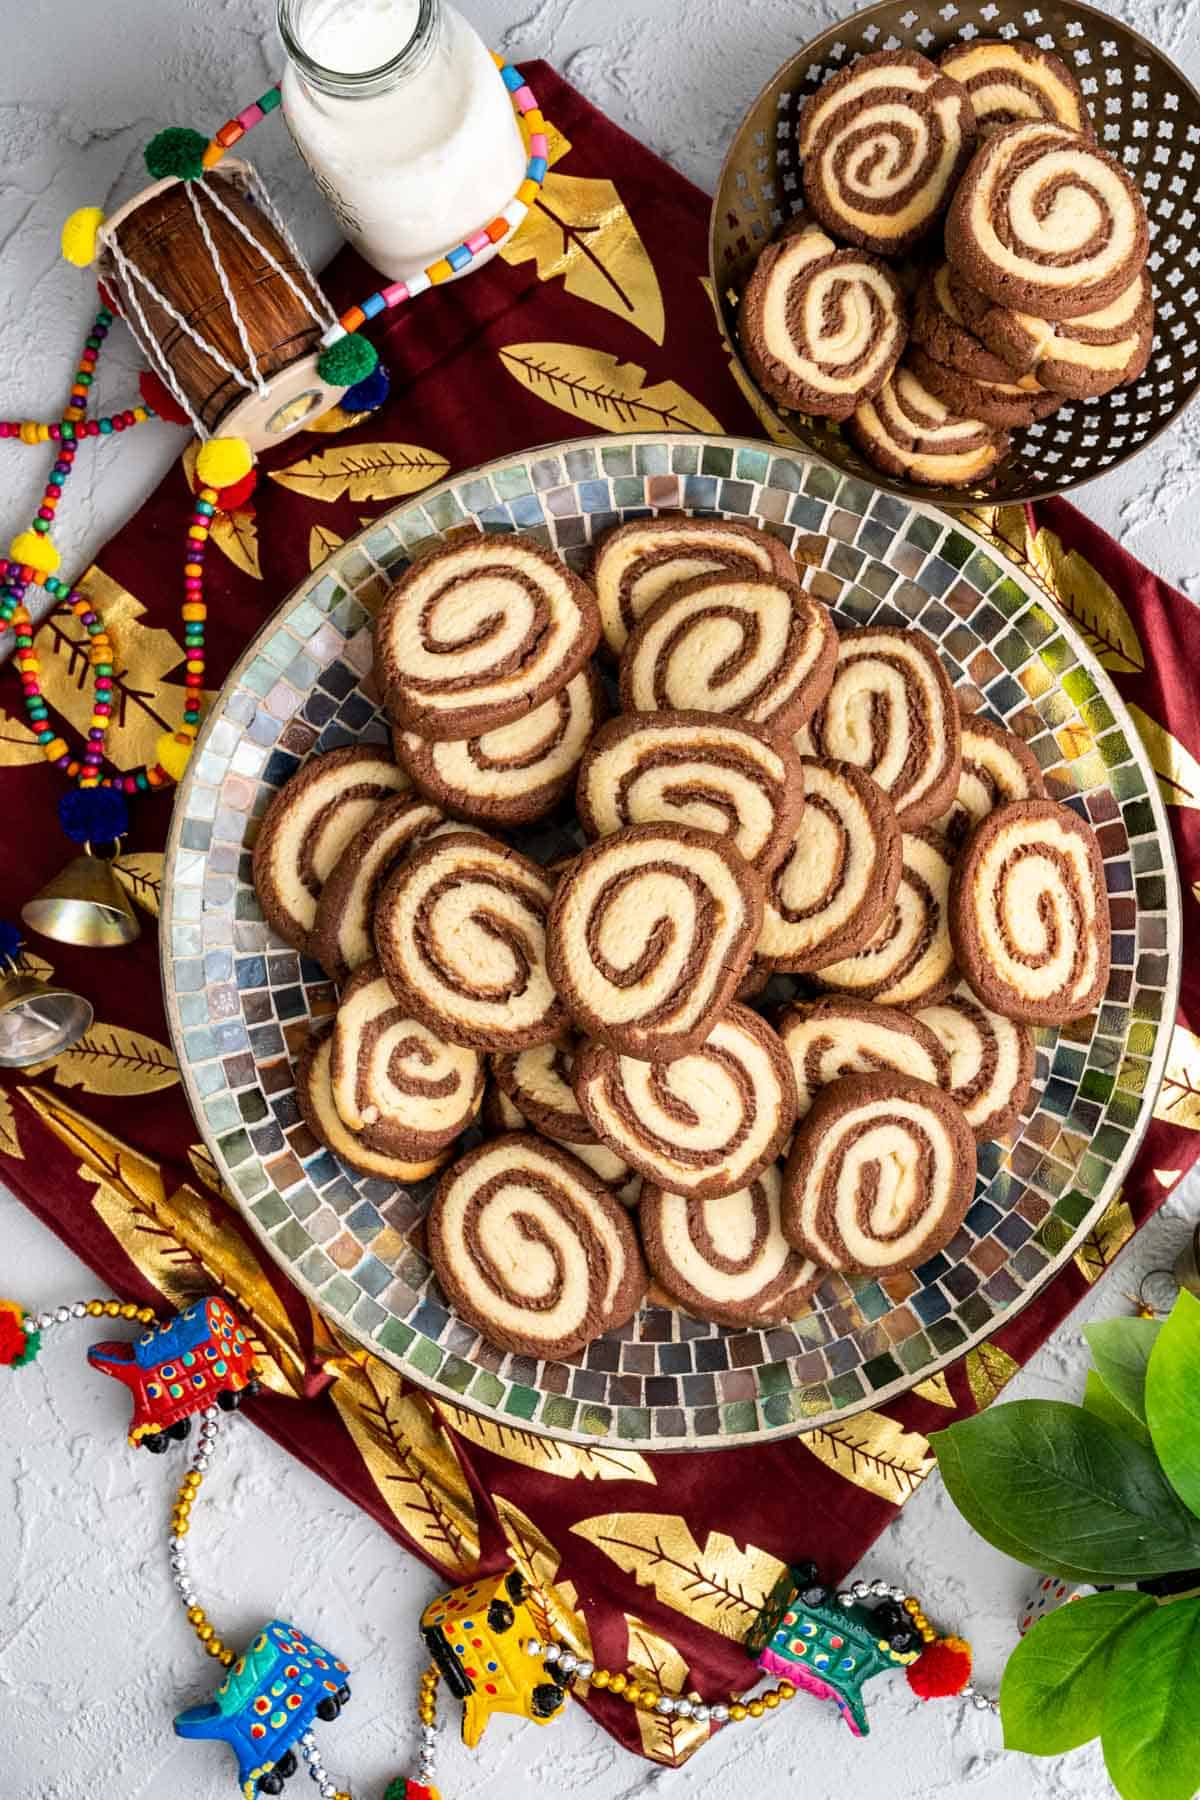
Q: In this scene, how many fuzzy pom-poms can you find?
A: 15